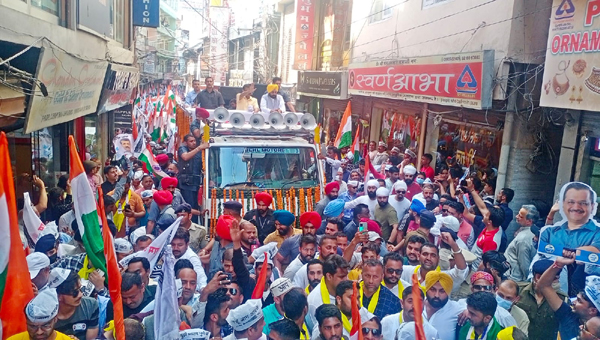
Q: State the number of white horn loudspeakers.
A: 6